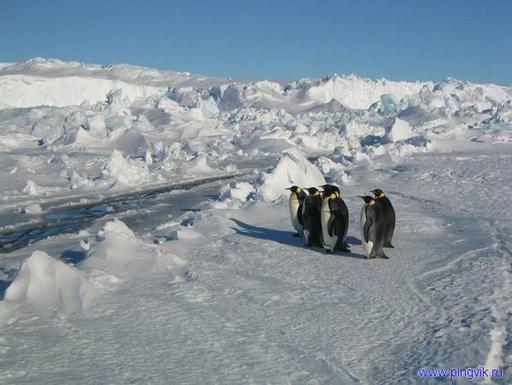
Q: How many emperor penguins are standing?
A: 6